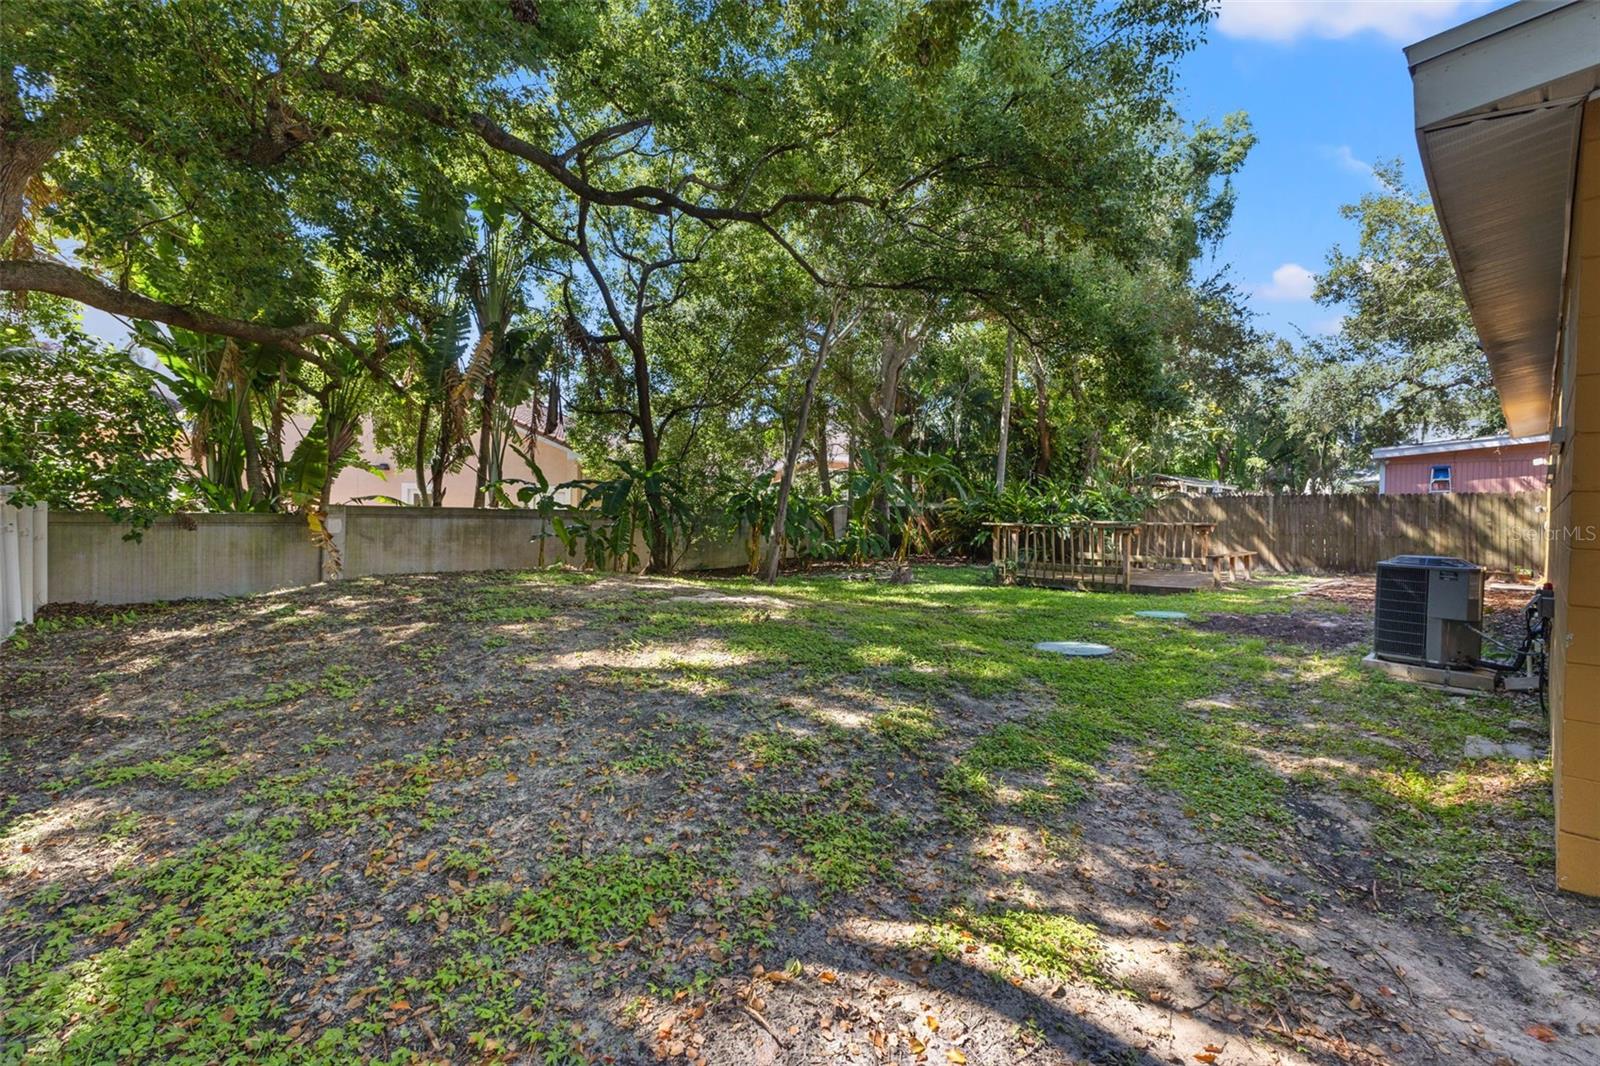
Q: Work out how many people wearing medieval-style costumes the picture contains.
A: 0